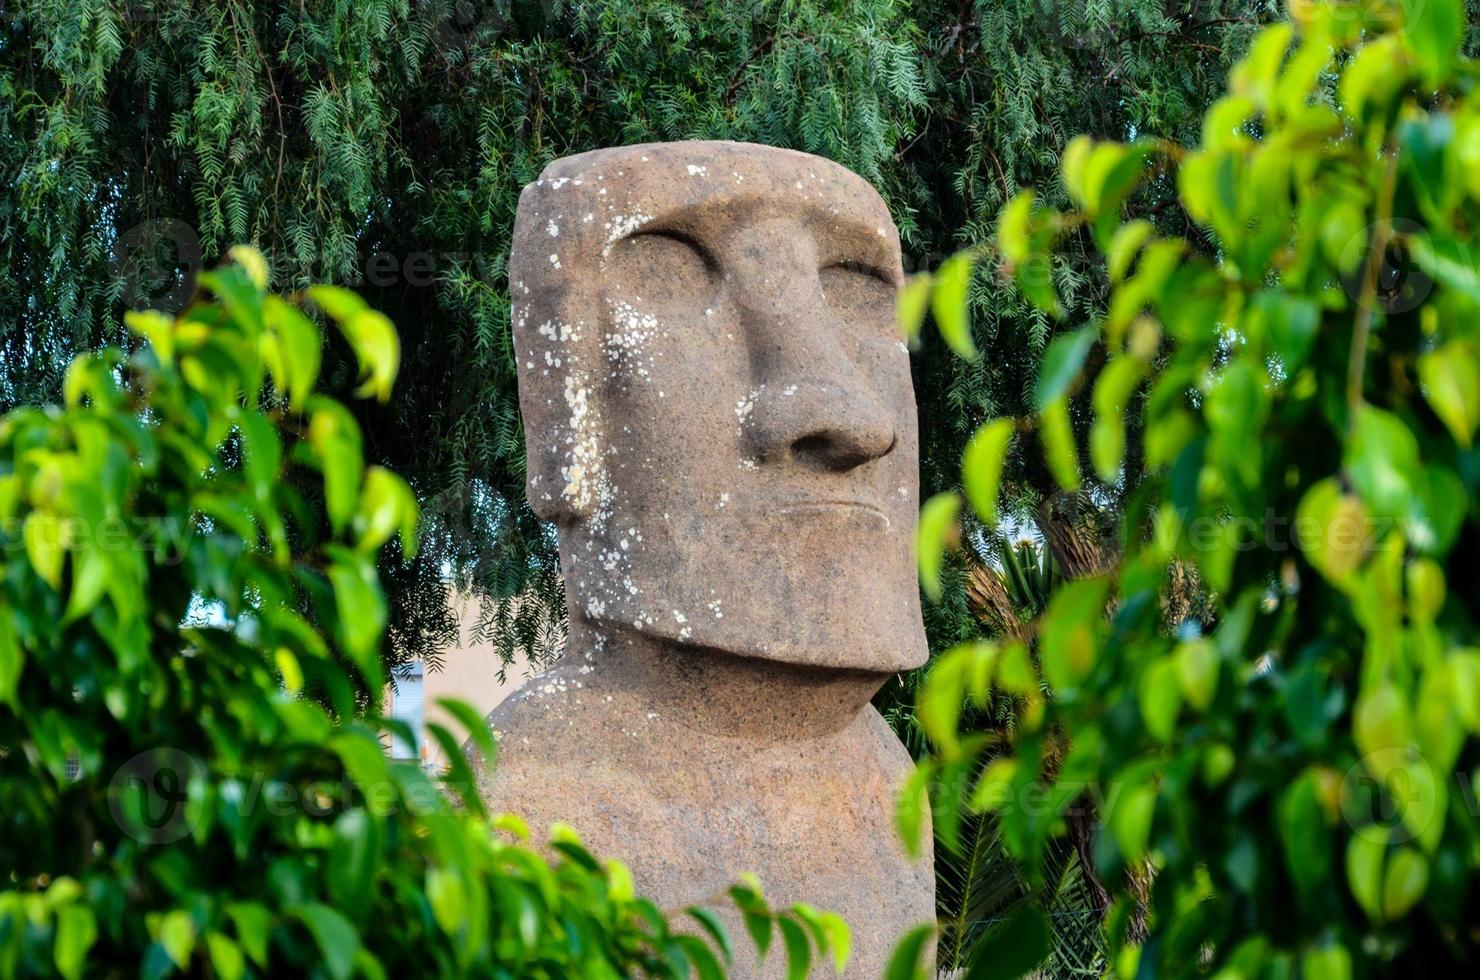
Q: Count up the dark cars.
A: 0